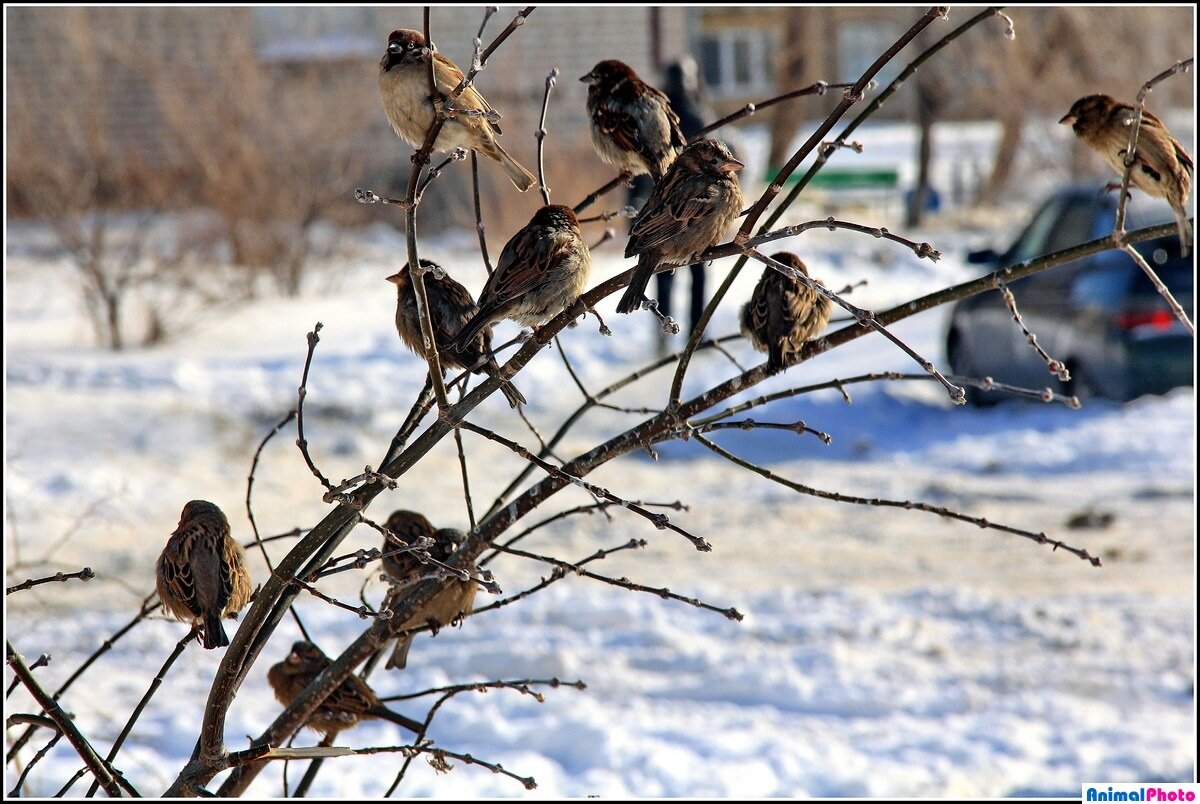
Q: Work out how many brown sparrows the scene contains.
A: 11